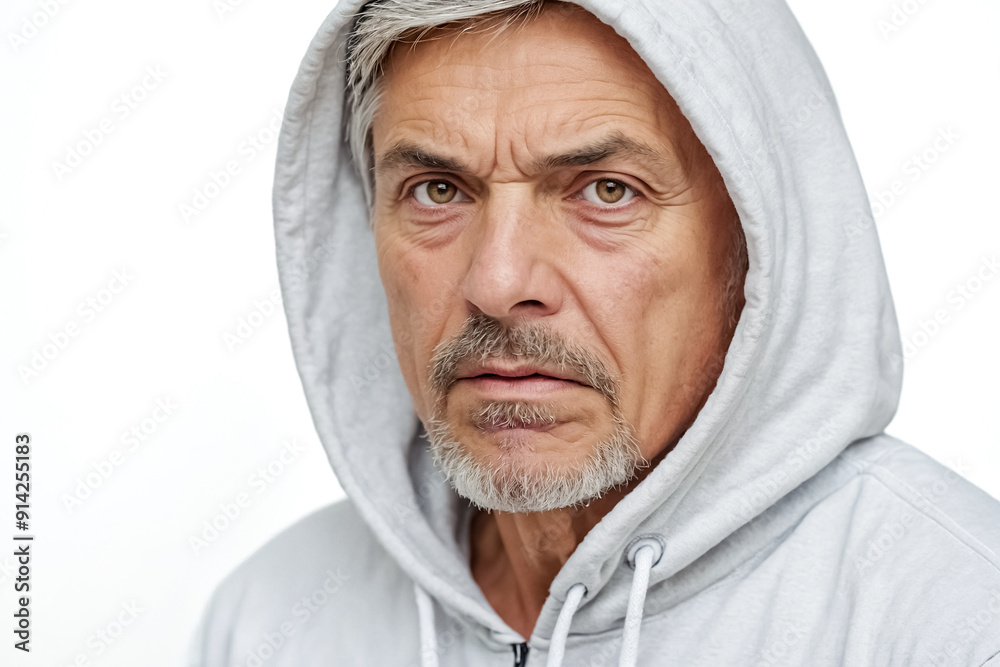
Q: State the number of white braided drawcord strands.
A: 3